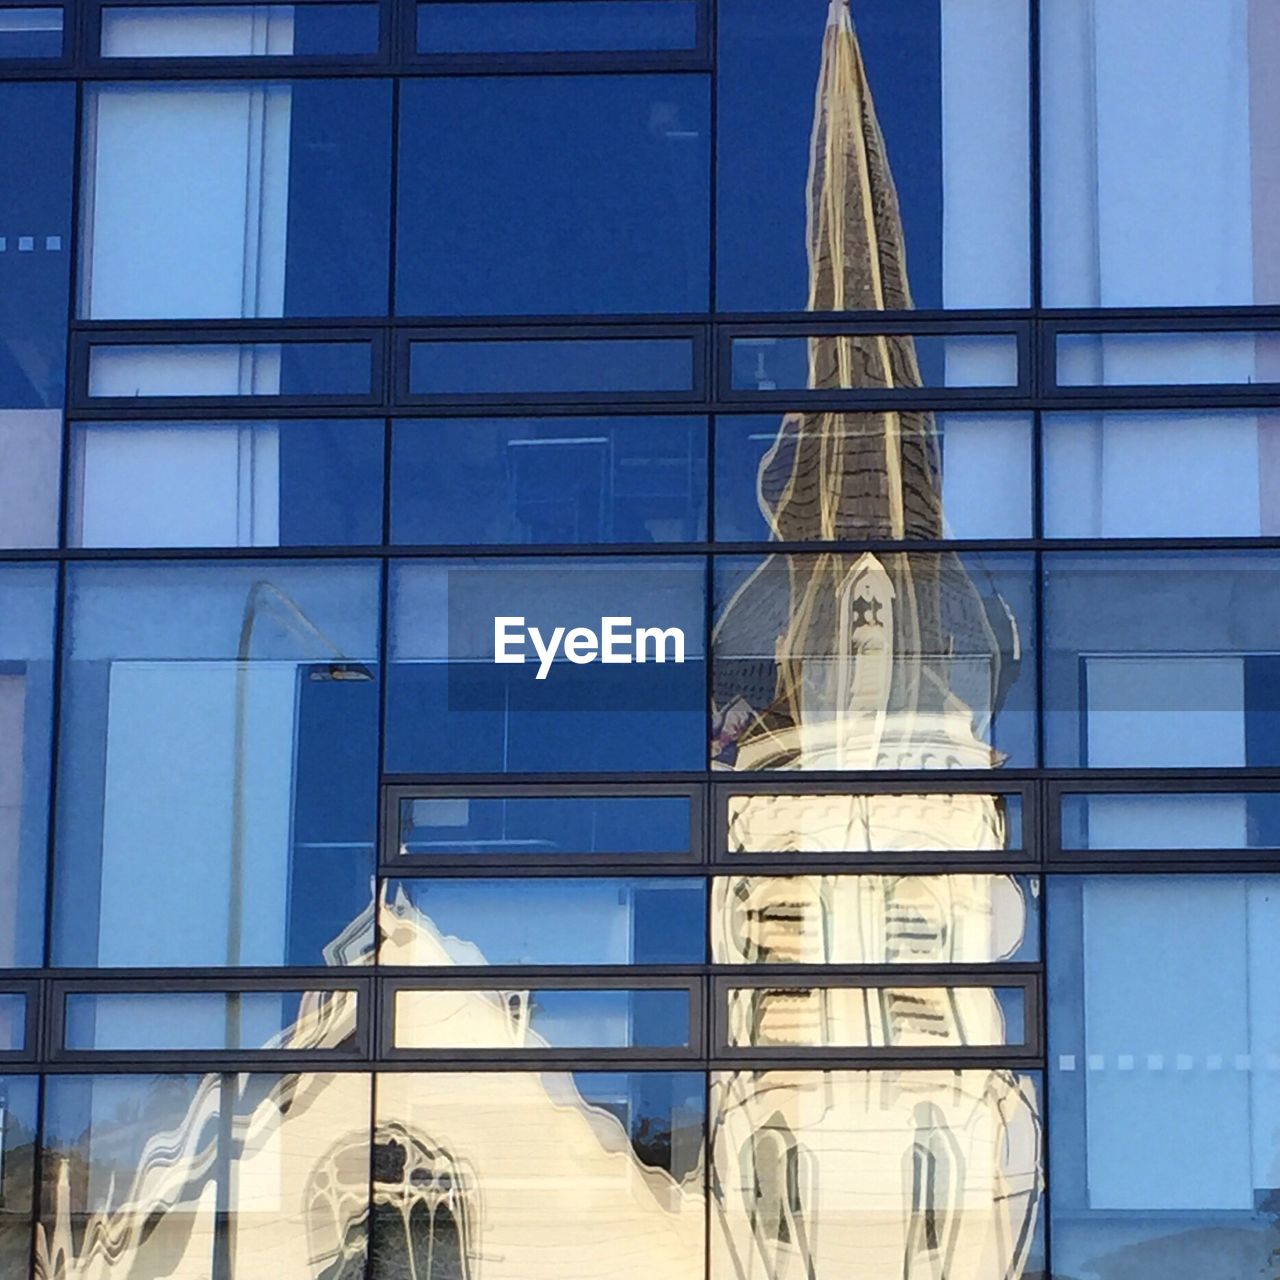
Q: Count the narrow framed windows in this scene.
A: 14